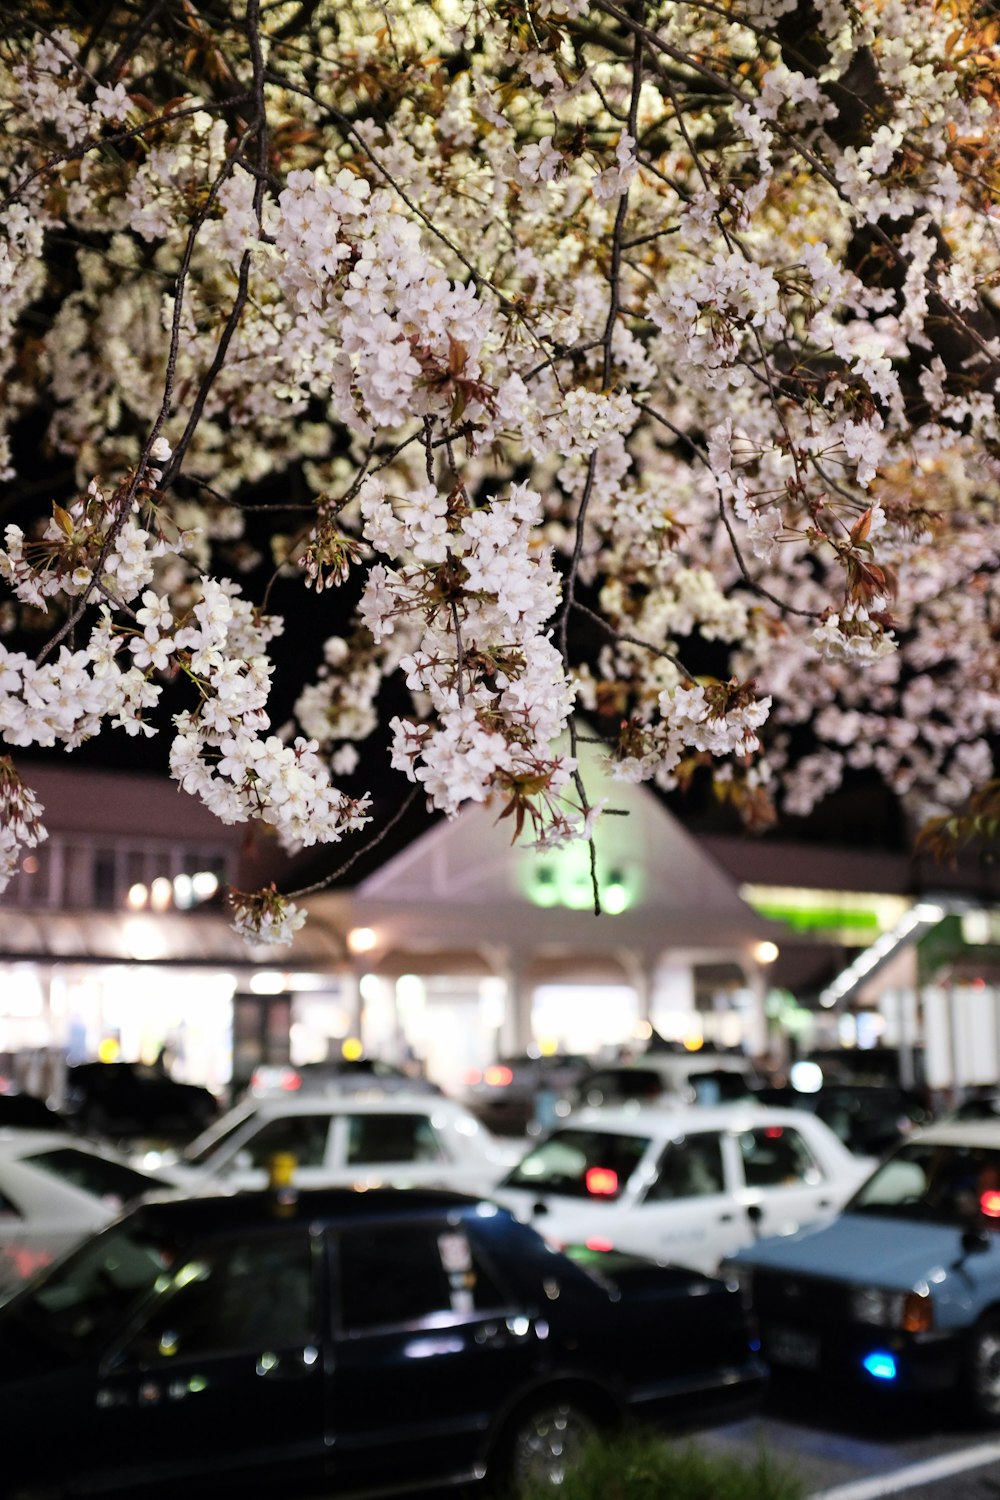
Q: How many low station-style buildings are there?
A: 1